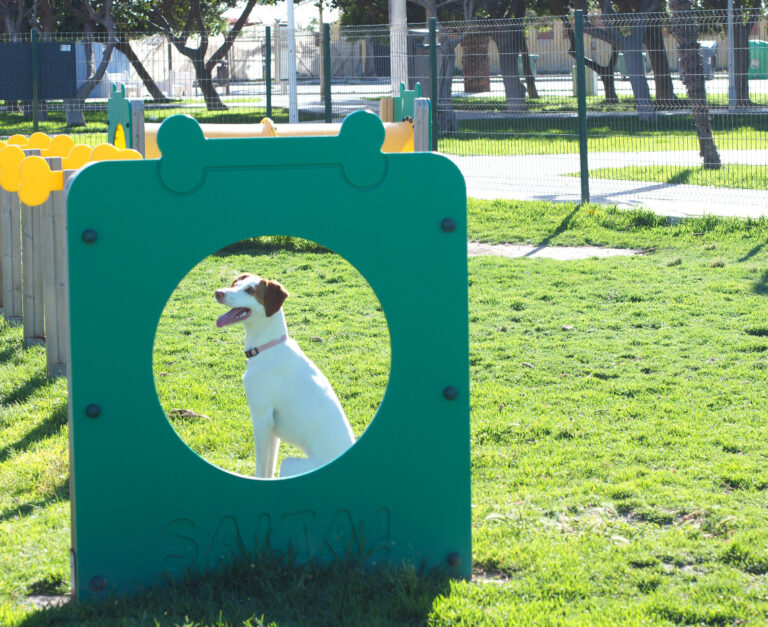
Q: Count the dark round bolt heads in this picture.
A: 6